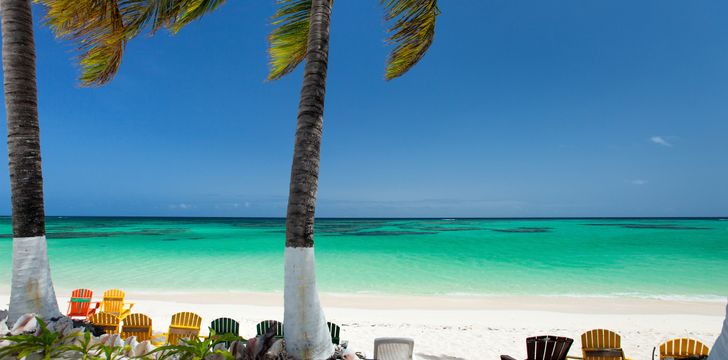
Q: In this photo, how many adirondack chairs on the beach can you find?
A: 11